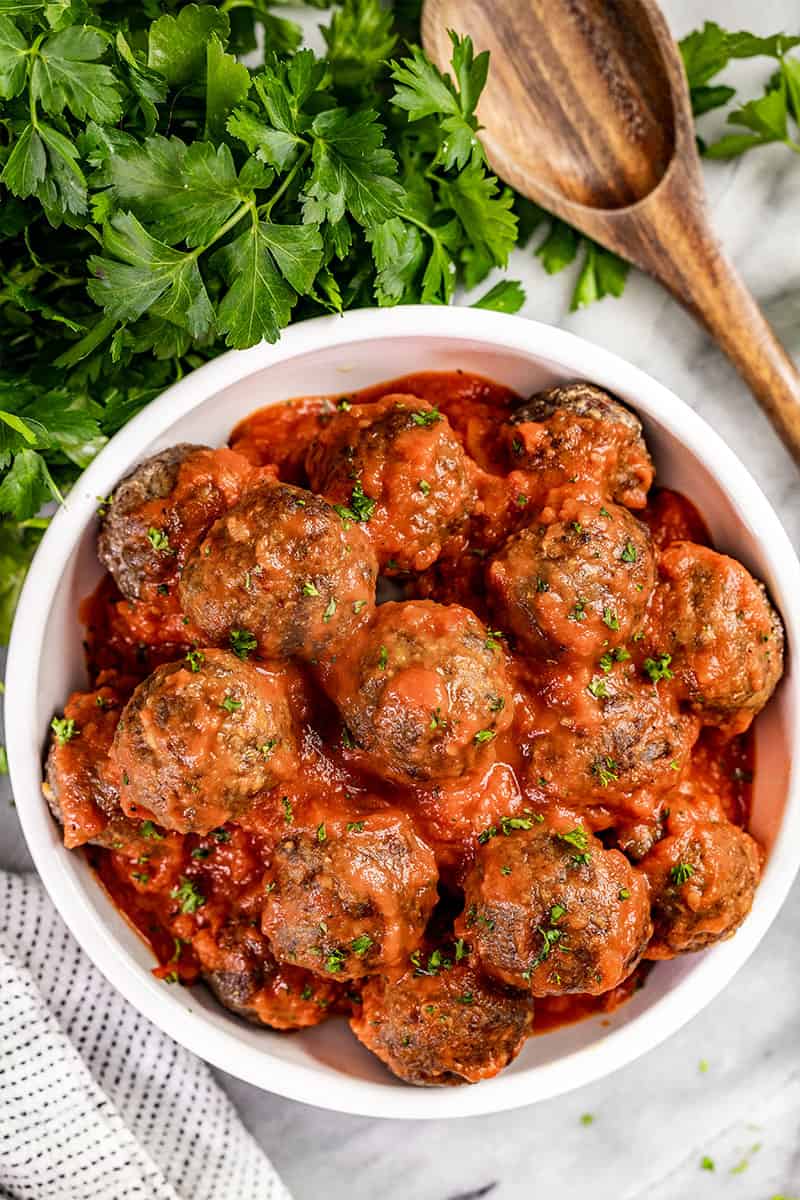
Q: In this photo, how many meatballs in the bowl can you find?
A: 15